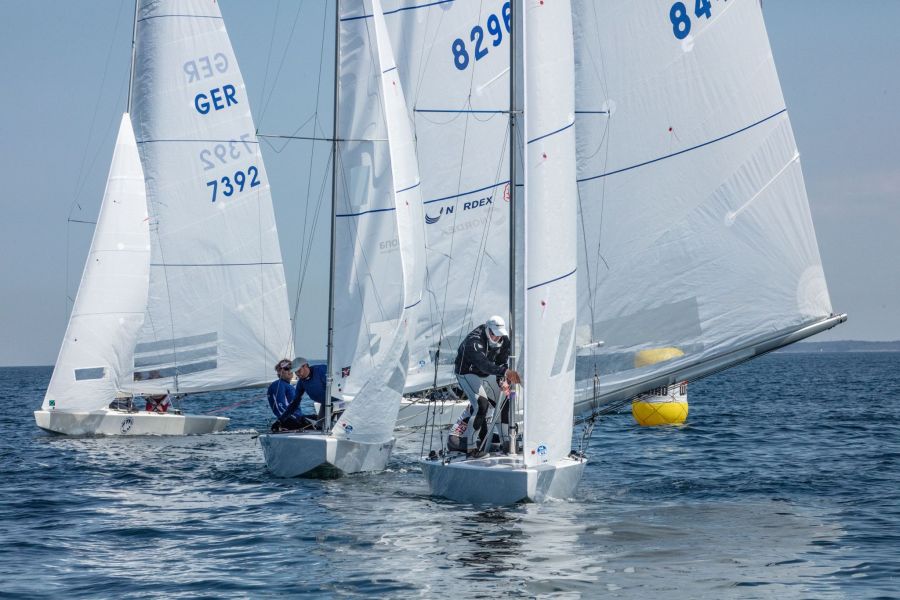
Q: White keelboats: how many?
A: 4